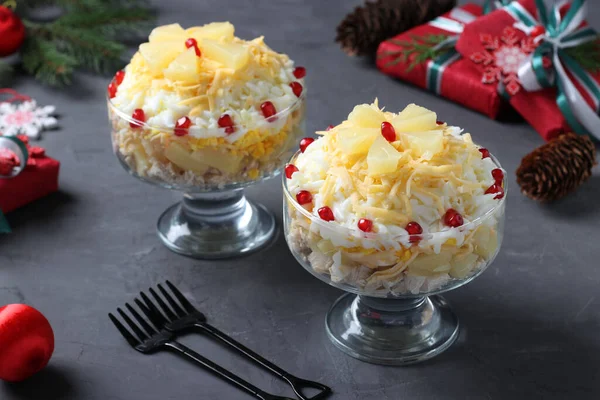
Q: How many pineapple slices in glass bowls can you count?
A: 10